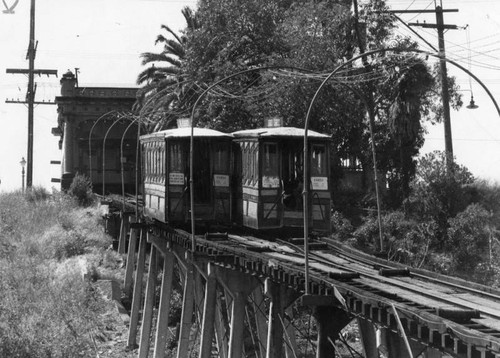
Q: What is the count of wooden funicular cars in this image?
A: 2